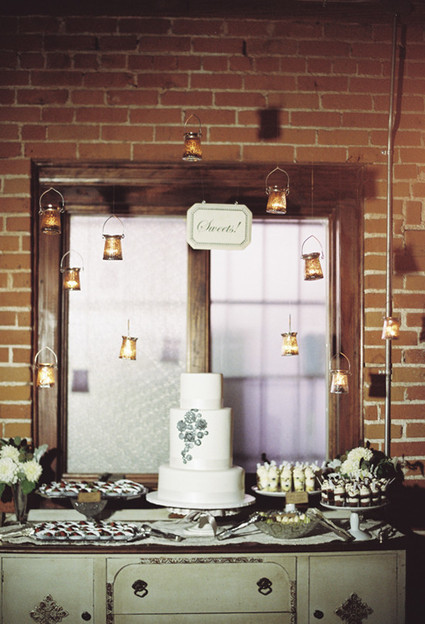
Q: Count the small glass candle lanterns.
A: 11